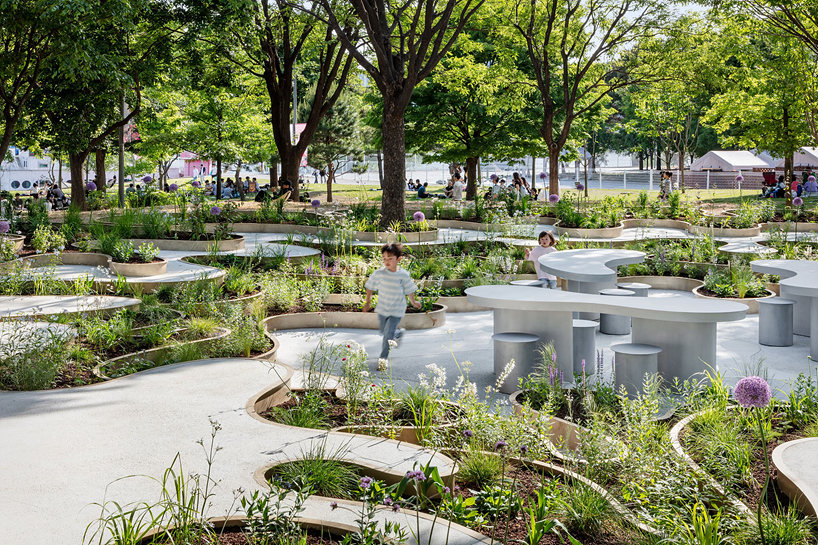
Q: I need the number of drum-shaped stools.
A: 7